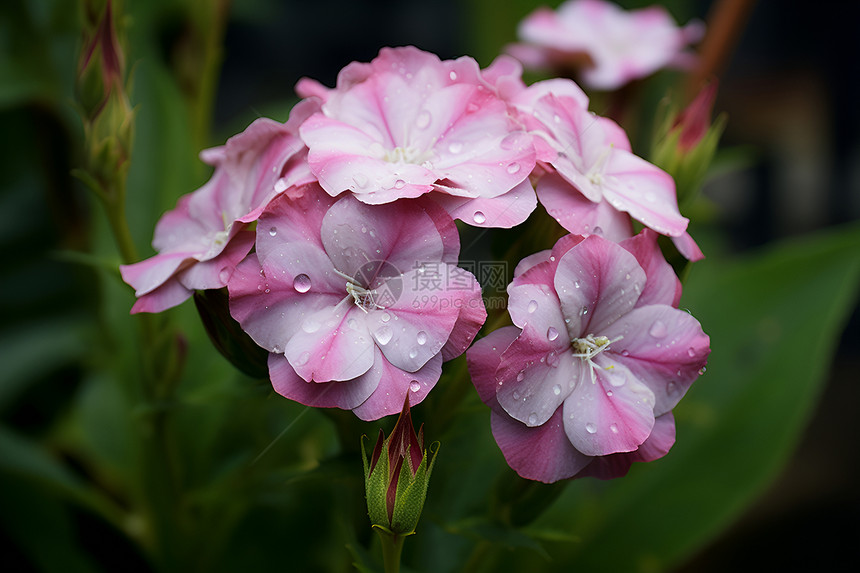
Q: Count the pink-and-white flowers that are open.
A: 6